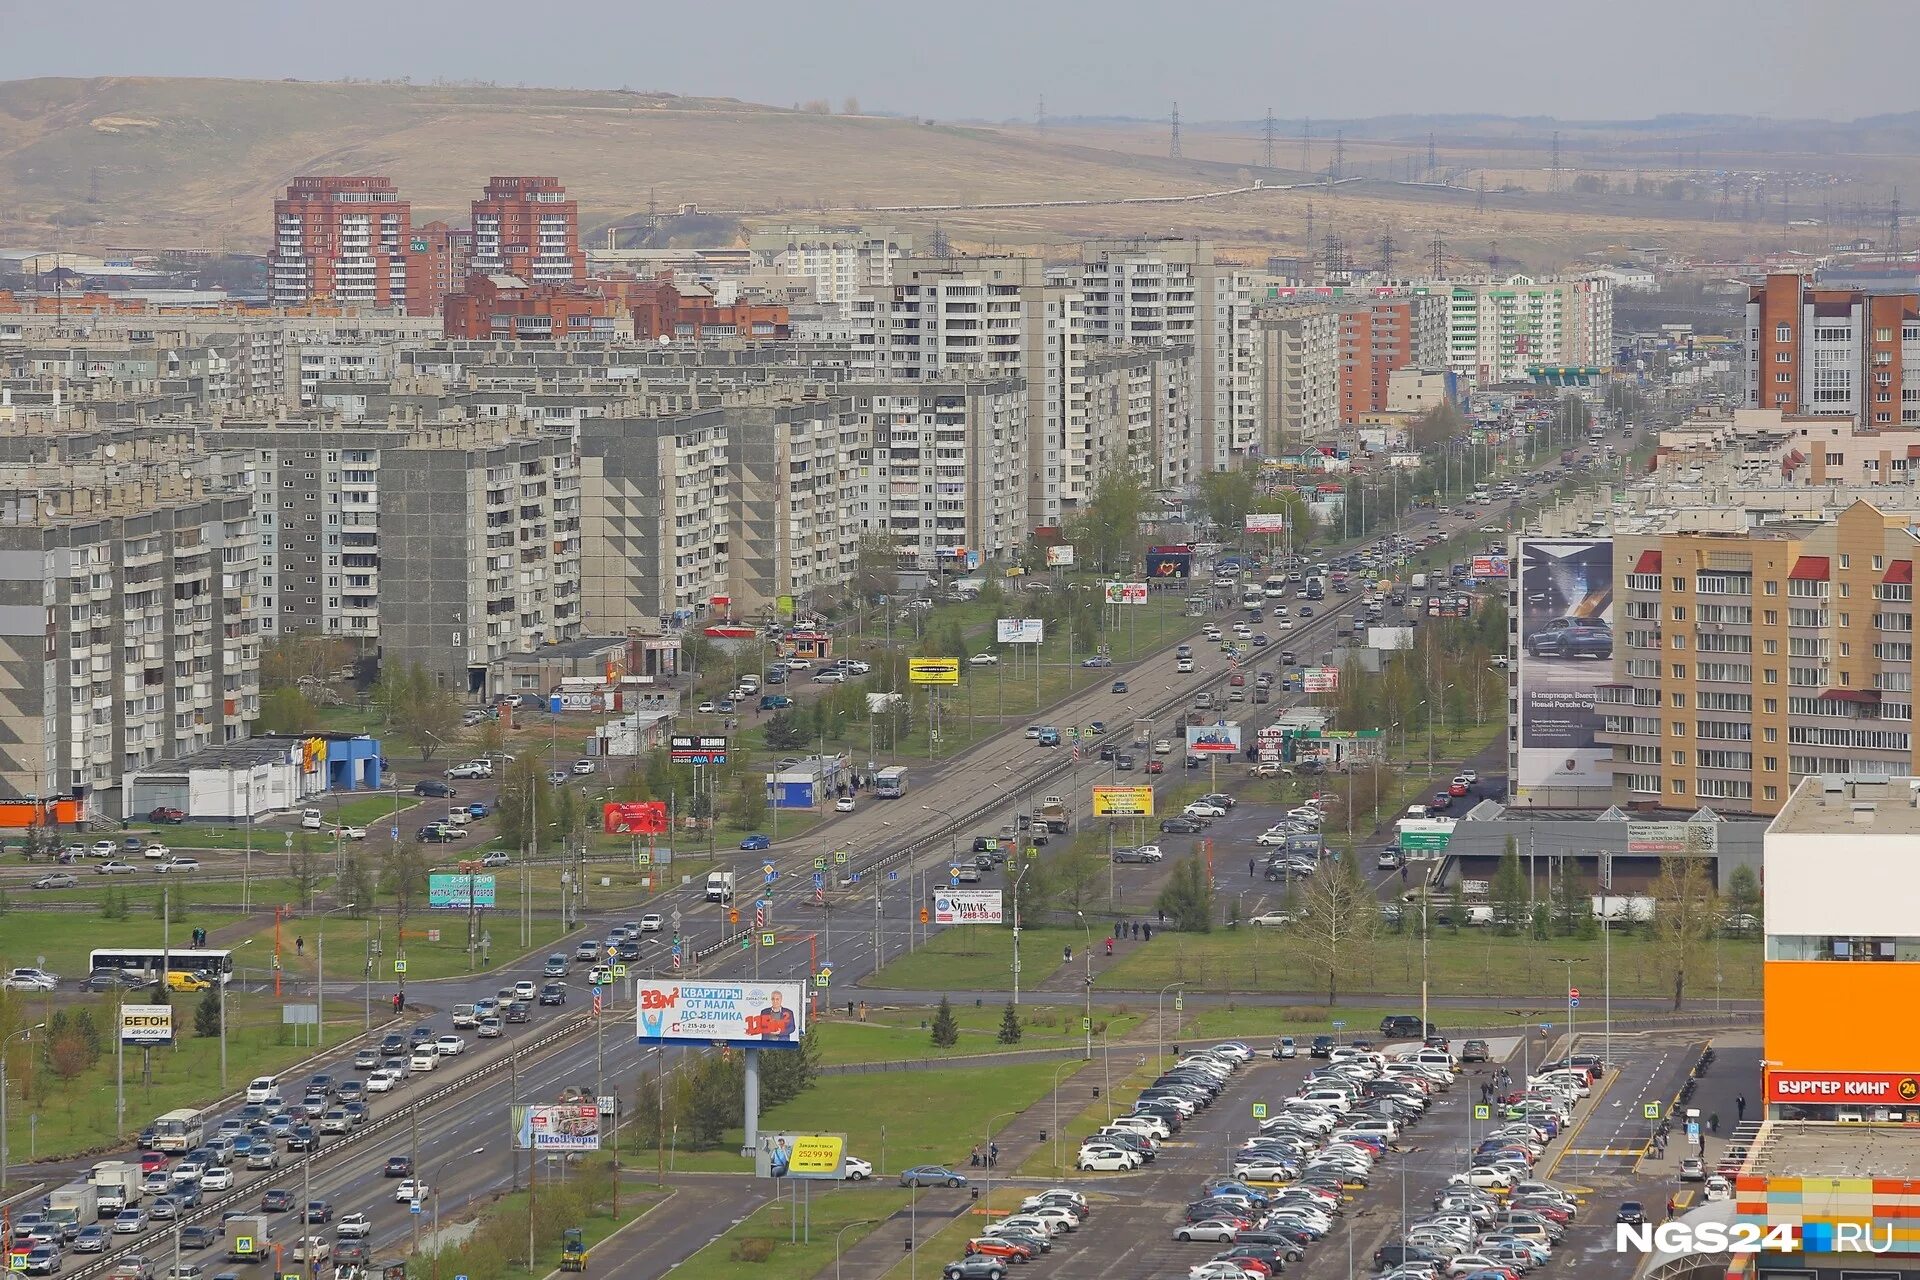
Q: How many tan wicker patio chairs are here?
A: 0